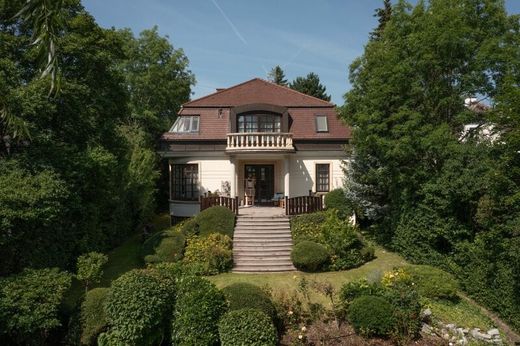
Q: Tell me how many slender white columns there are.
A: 2